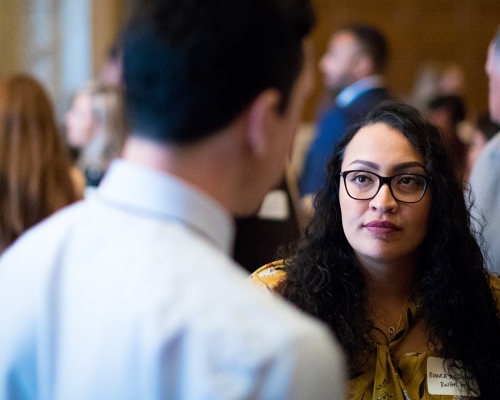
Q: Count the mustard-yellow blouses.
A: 1